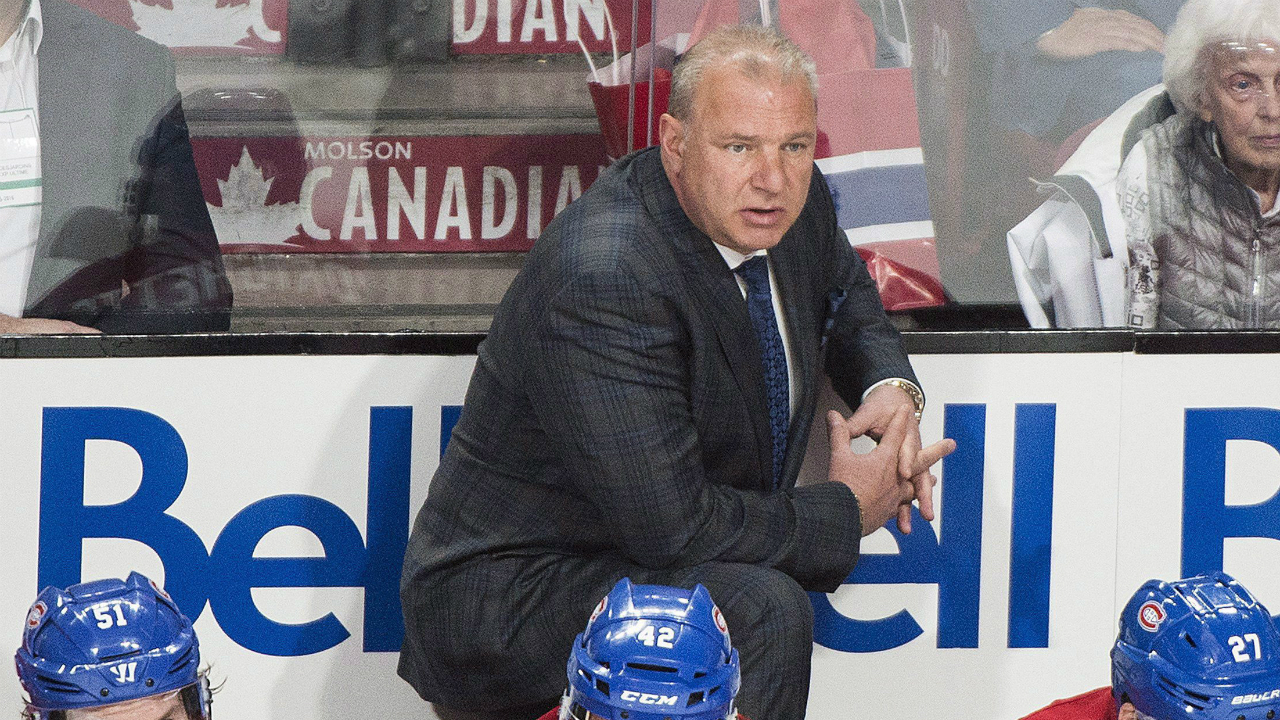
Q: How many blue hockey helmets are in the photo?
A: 3